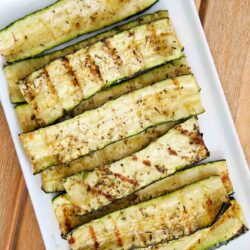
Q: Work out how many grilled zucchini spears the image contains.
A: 10